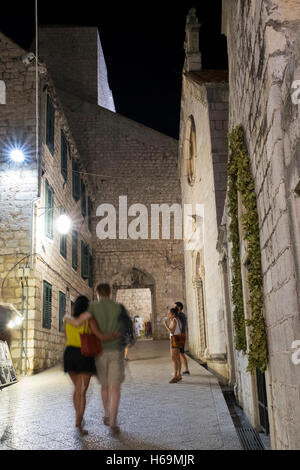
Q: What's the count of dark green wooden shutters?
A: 12